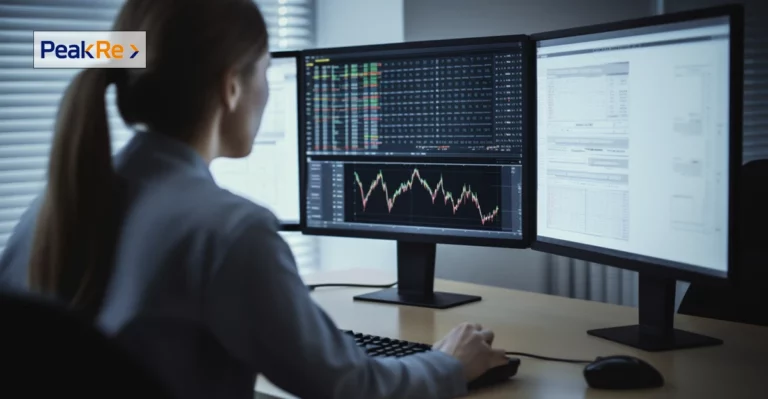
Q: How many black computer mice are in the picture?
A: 1